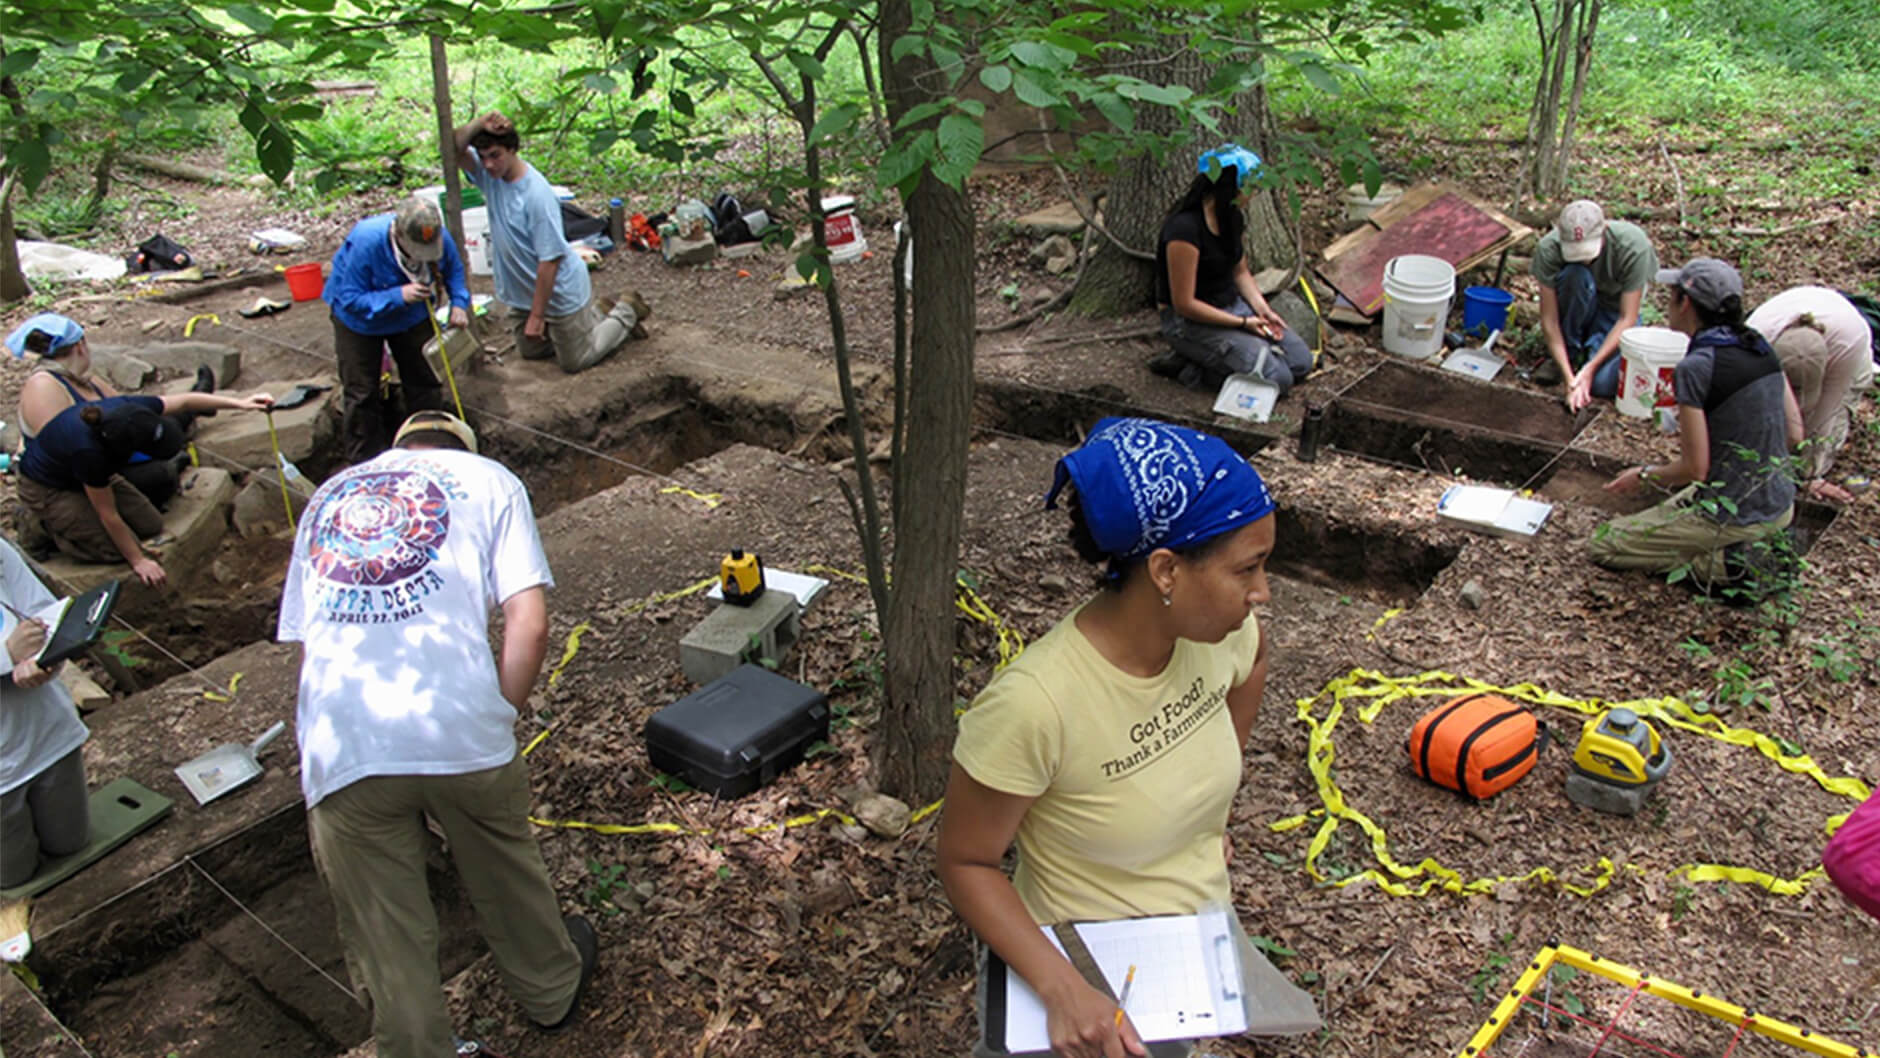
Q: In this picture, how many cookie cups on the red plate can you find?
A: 0